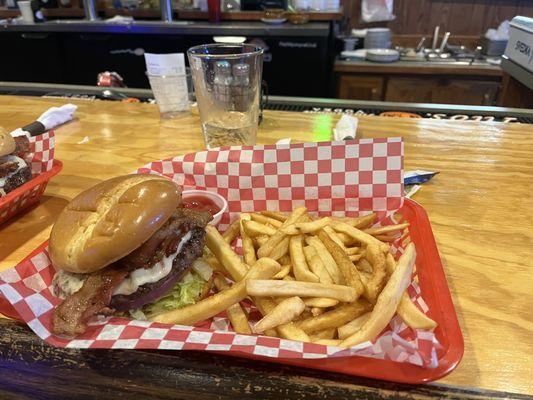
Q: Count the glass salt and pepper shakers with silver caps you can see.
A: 2